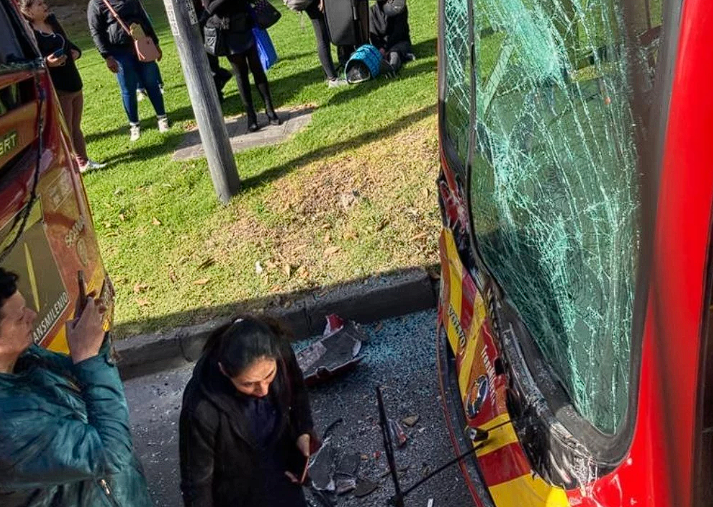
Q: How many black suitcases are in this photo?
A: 1